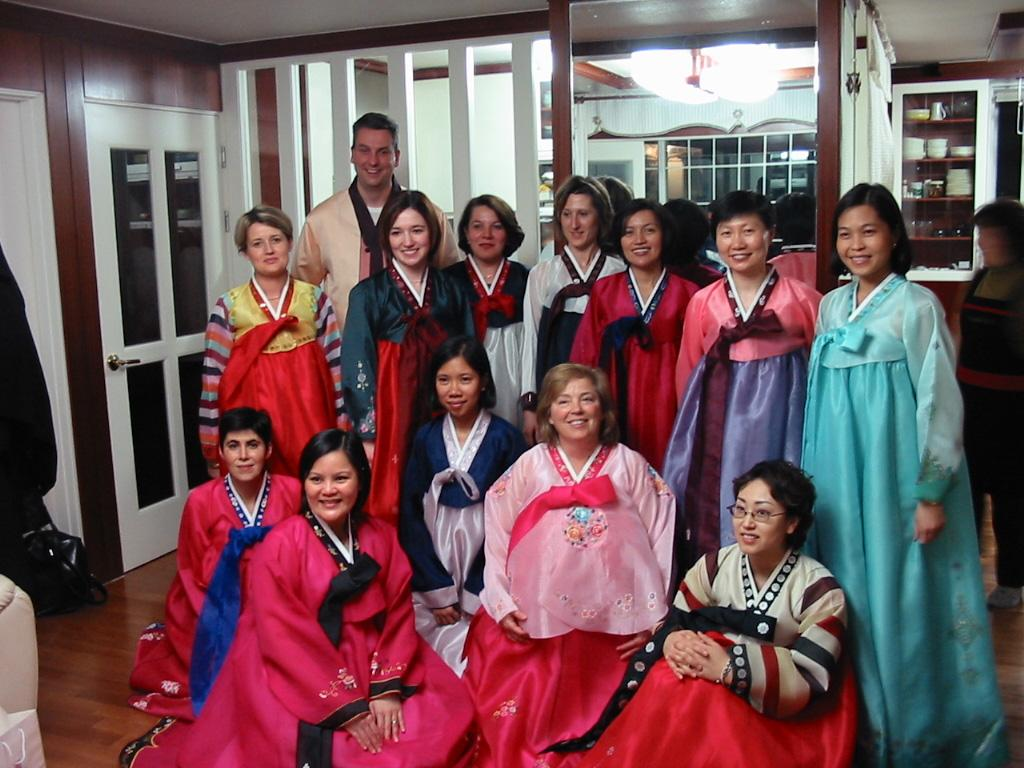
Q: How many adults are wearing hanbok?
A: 13